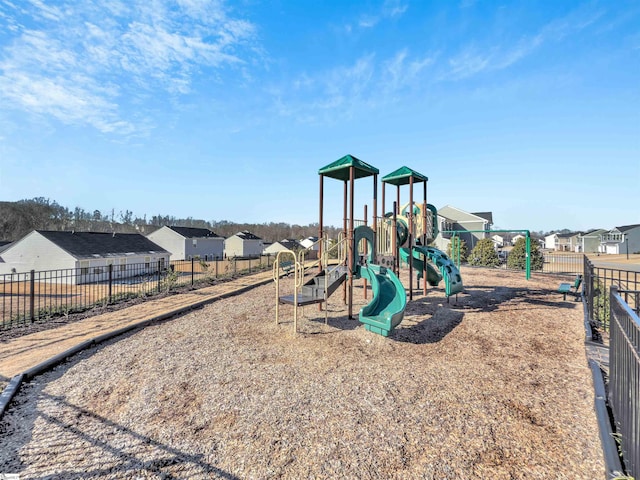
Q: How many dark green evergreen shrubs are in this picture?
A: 3